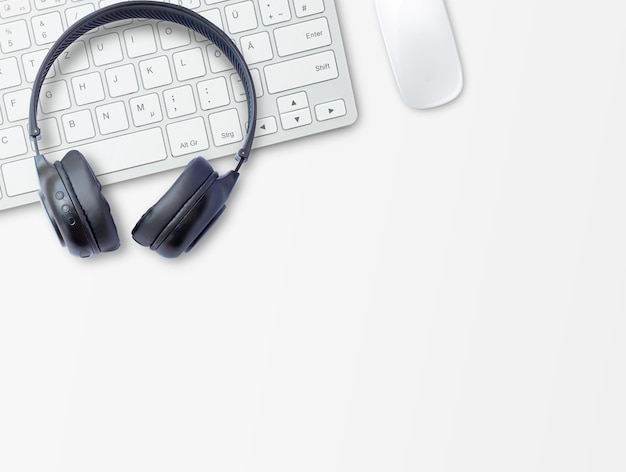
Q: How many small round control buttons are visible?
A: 3